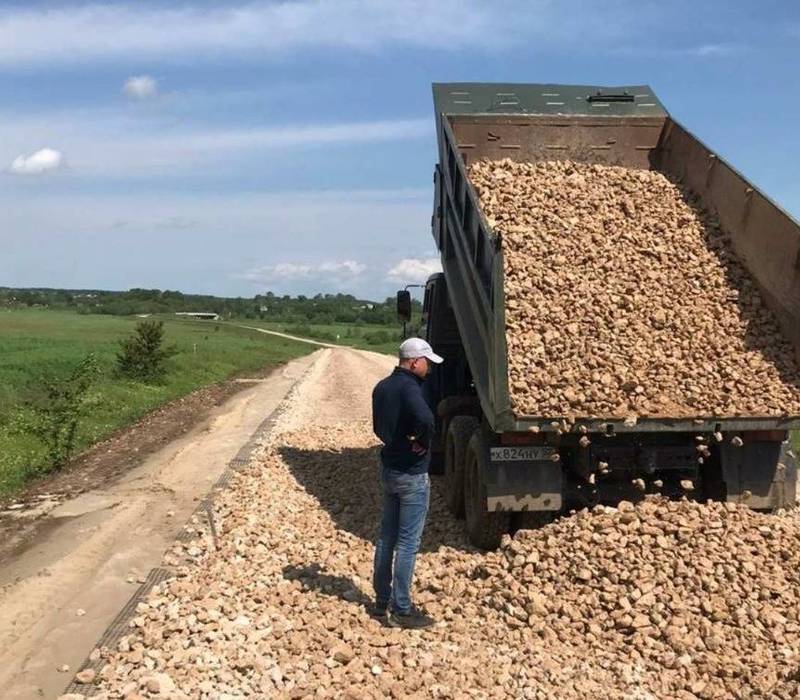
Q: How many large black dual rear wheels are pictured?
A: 2